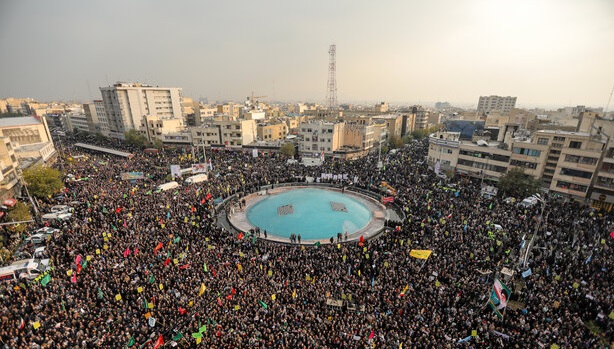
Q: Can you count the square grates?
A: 2